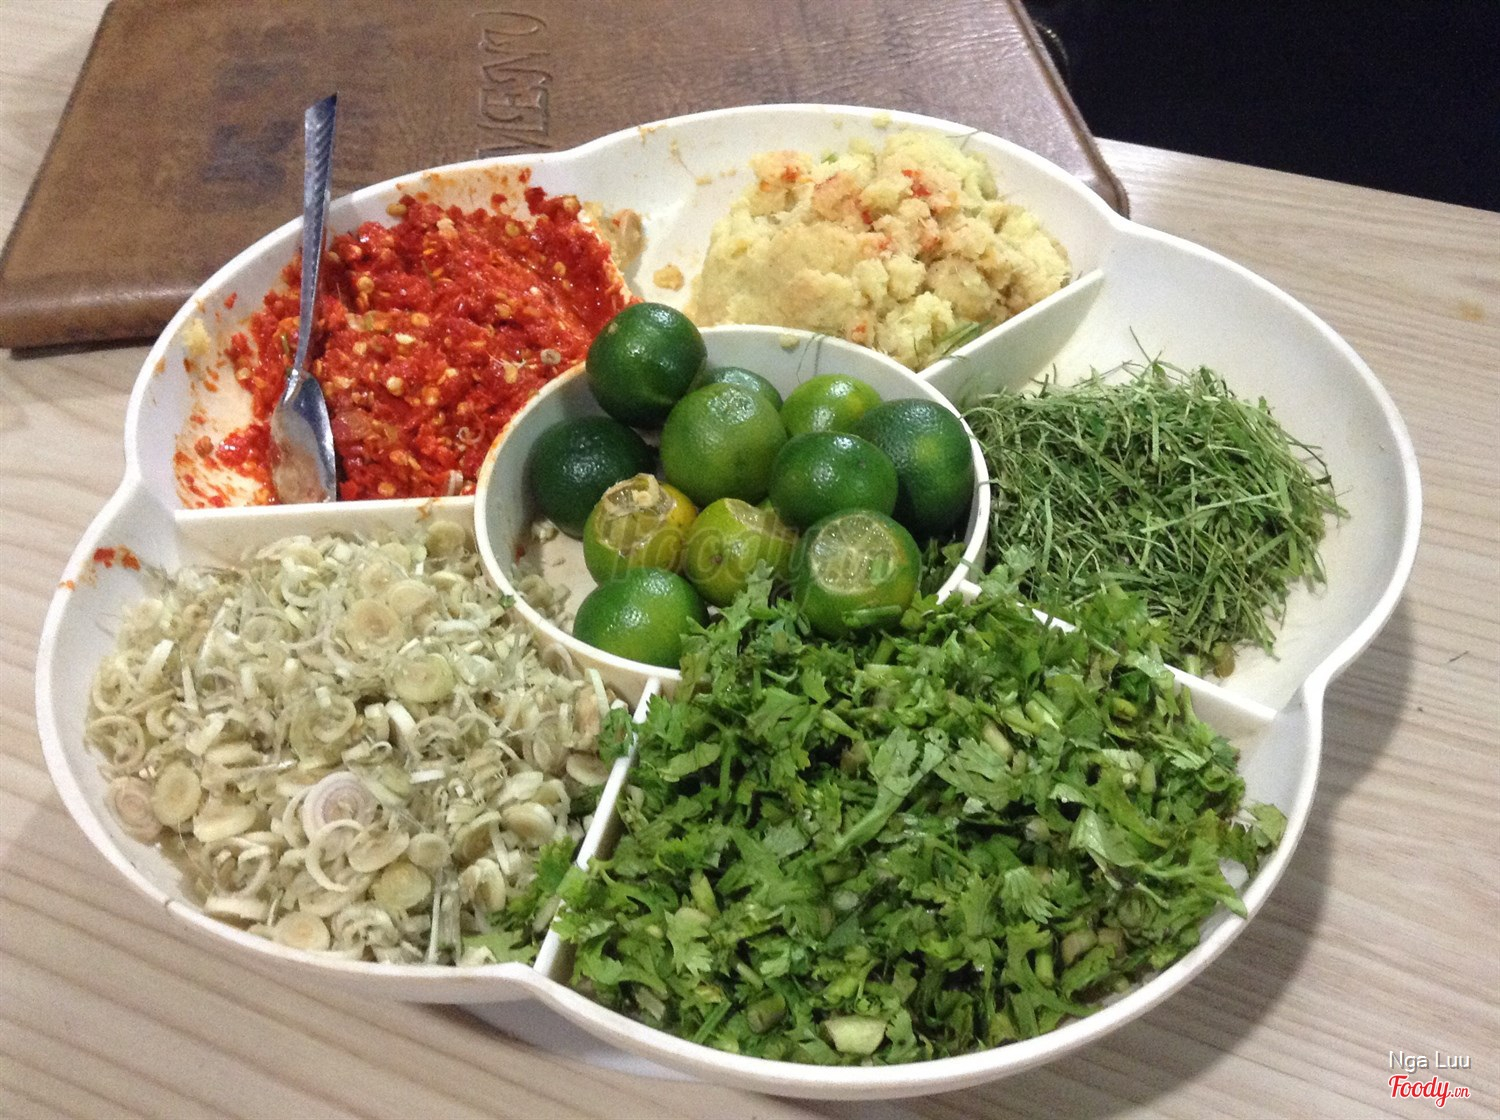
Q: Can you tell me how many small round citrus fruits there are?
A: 11